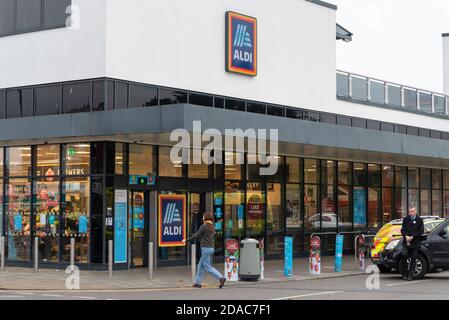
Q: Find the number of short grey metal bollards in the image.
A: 6